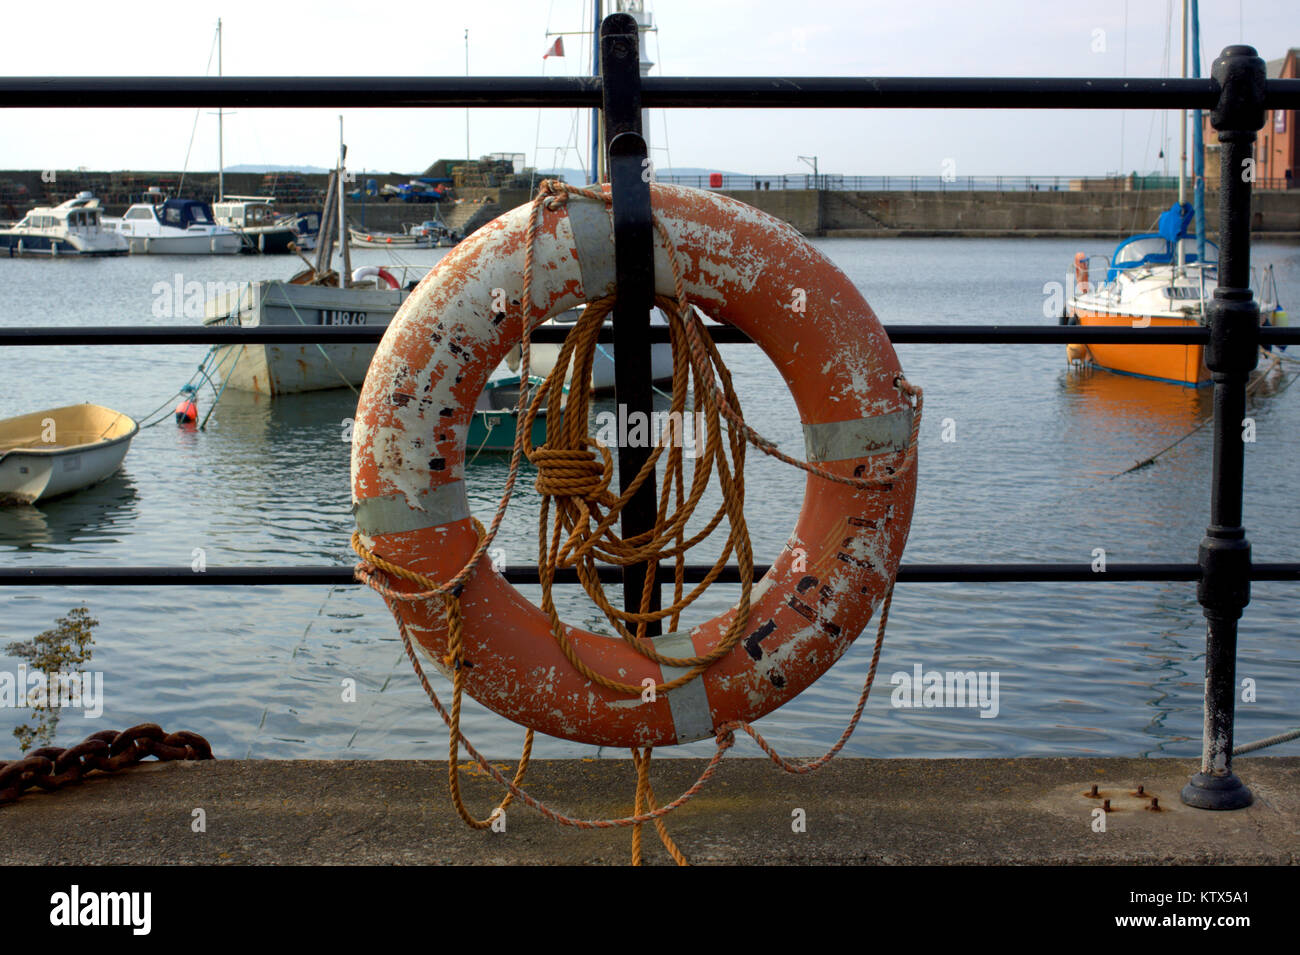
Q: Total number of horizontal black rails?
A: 3